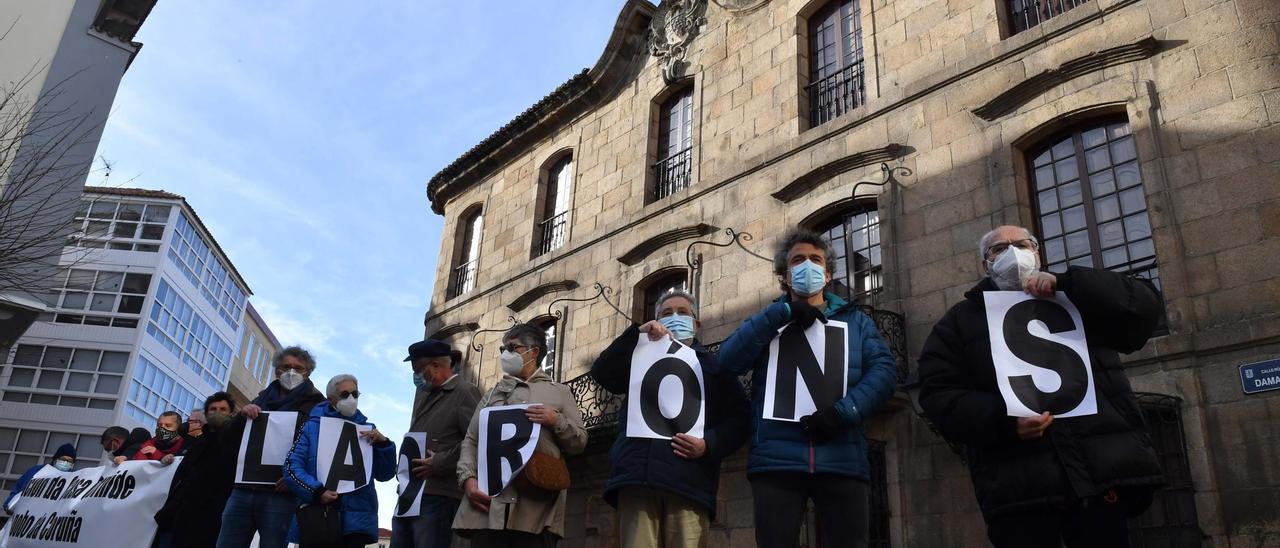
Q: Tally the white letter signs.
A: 7